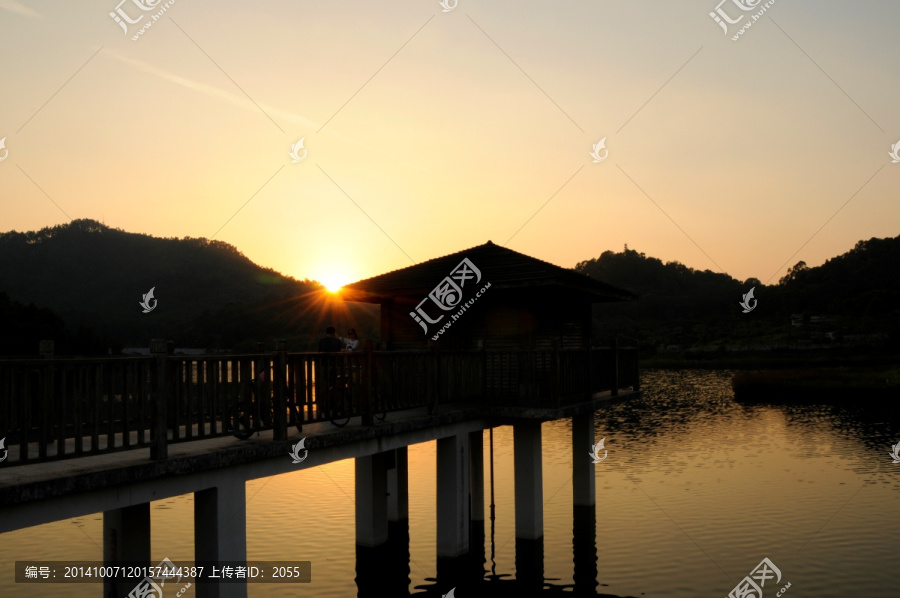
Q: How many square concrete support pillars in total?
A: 8